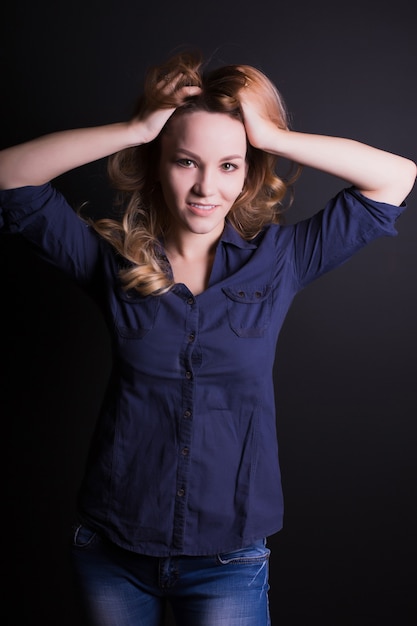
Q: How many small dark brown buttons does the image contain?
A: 8